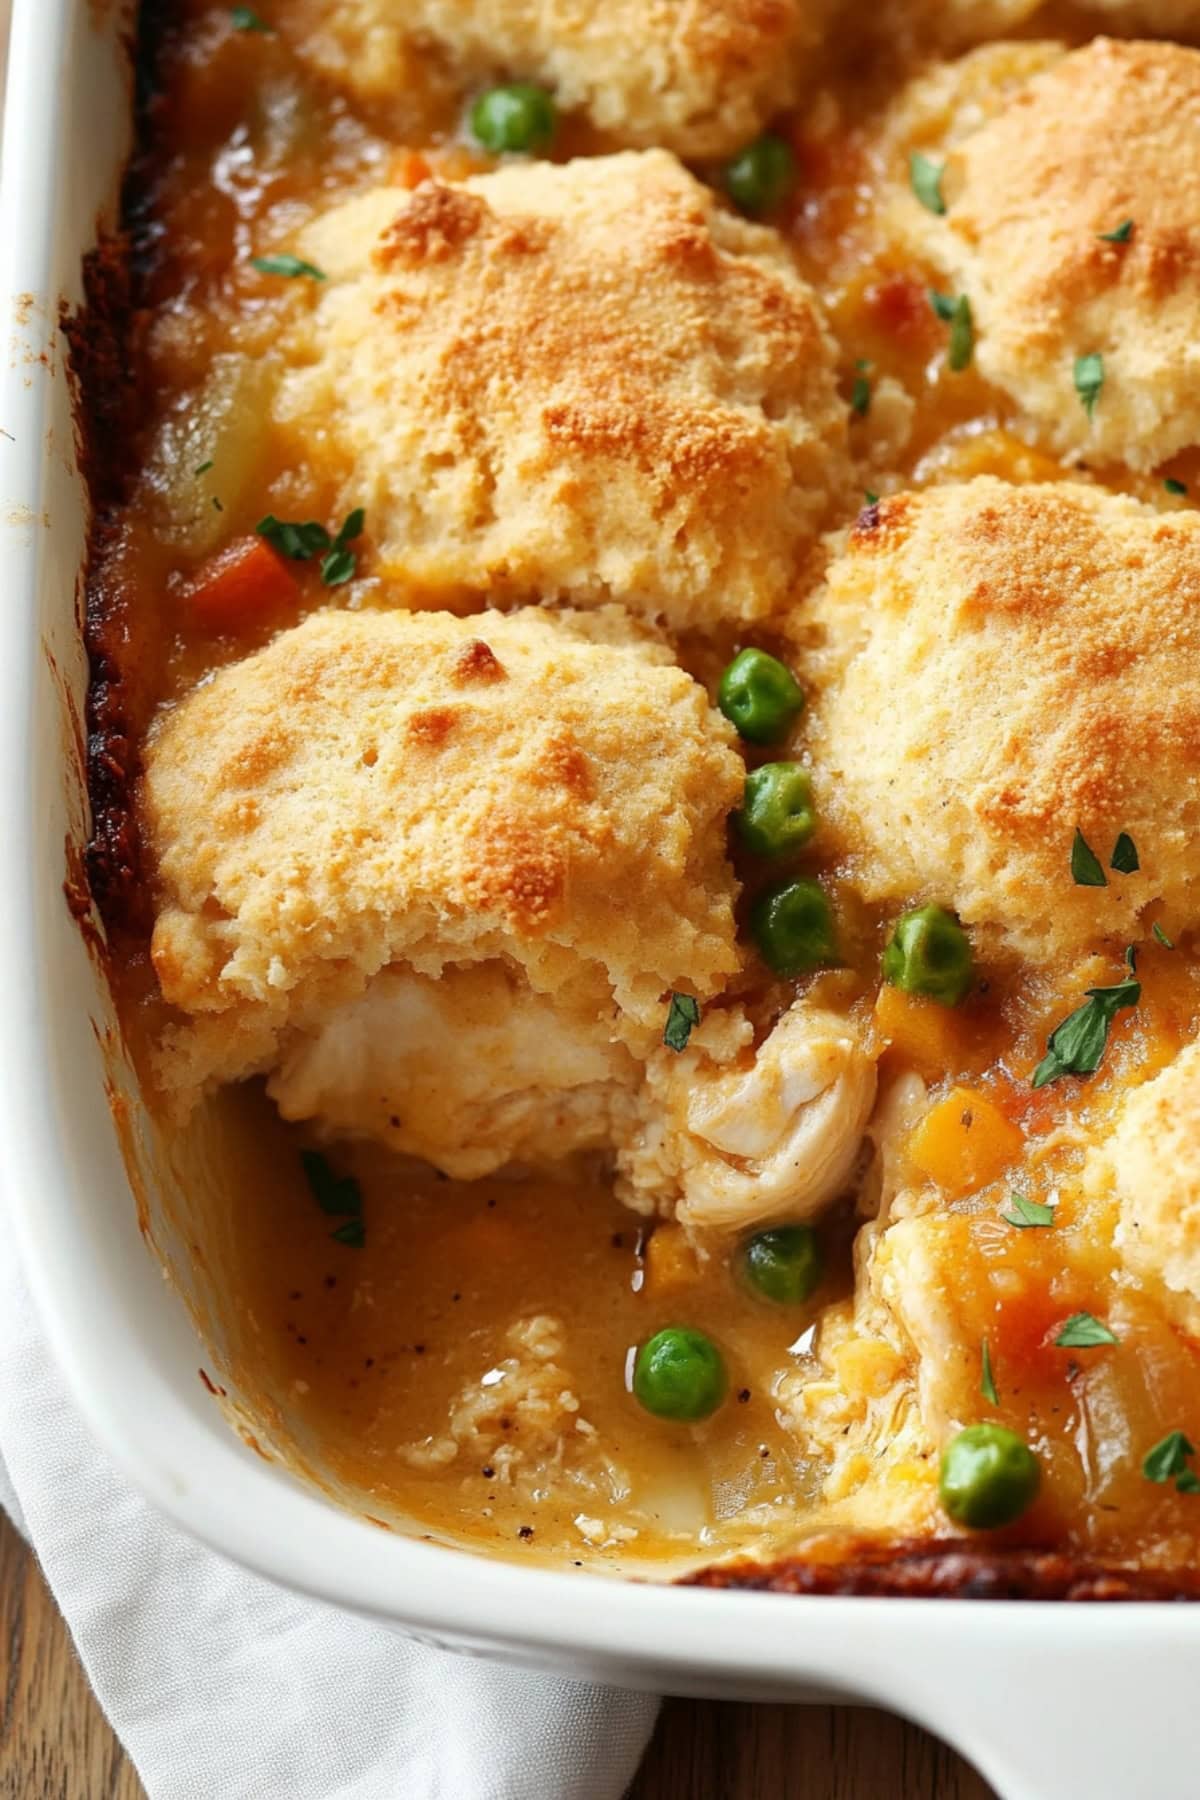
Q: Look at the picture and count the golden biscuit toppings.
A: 6